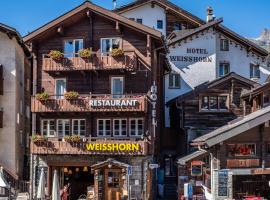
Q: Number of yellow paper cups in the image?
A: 0